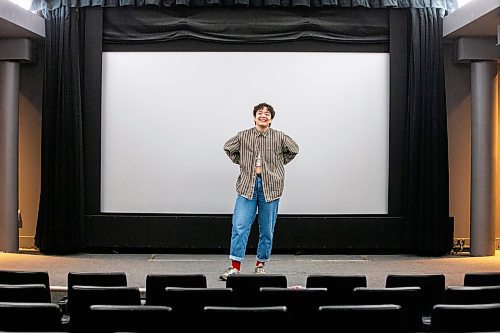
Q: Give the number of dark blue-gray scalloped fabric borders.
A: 1